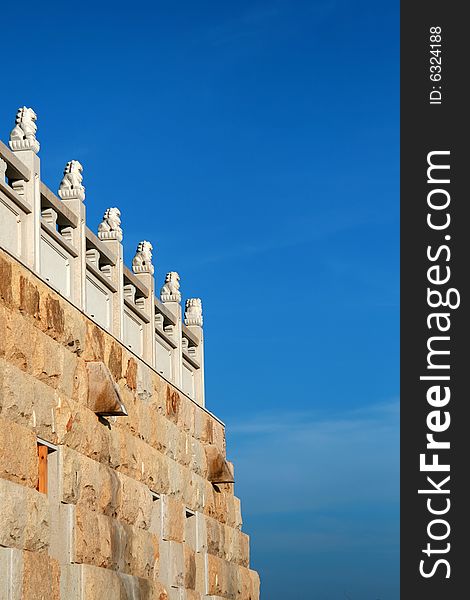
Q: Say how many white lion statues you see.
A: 6